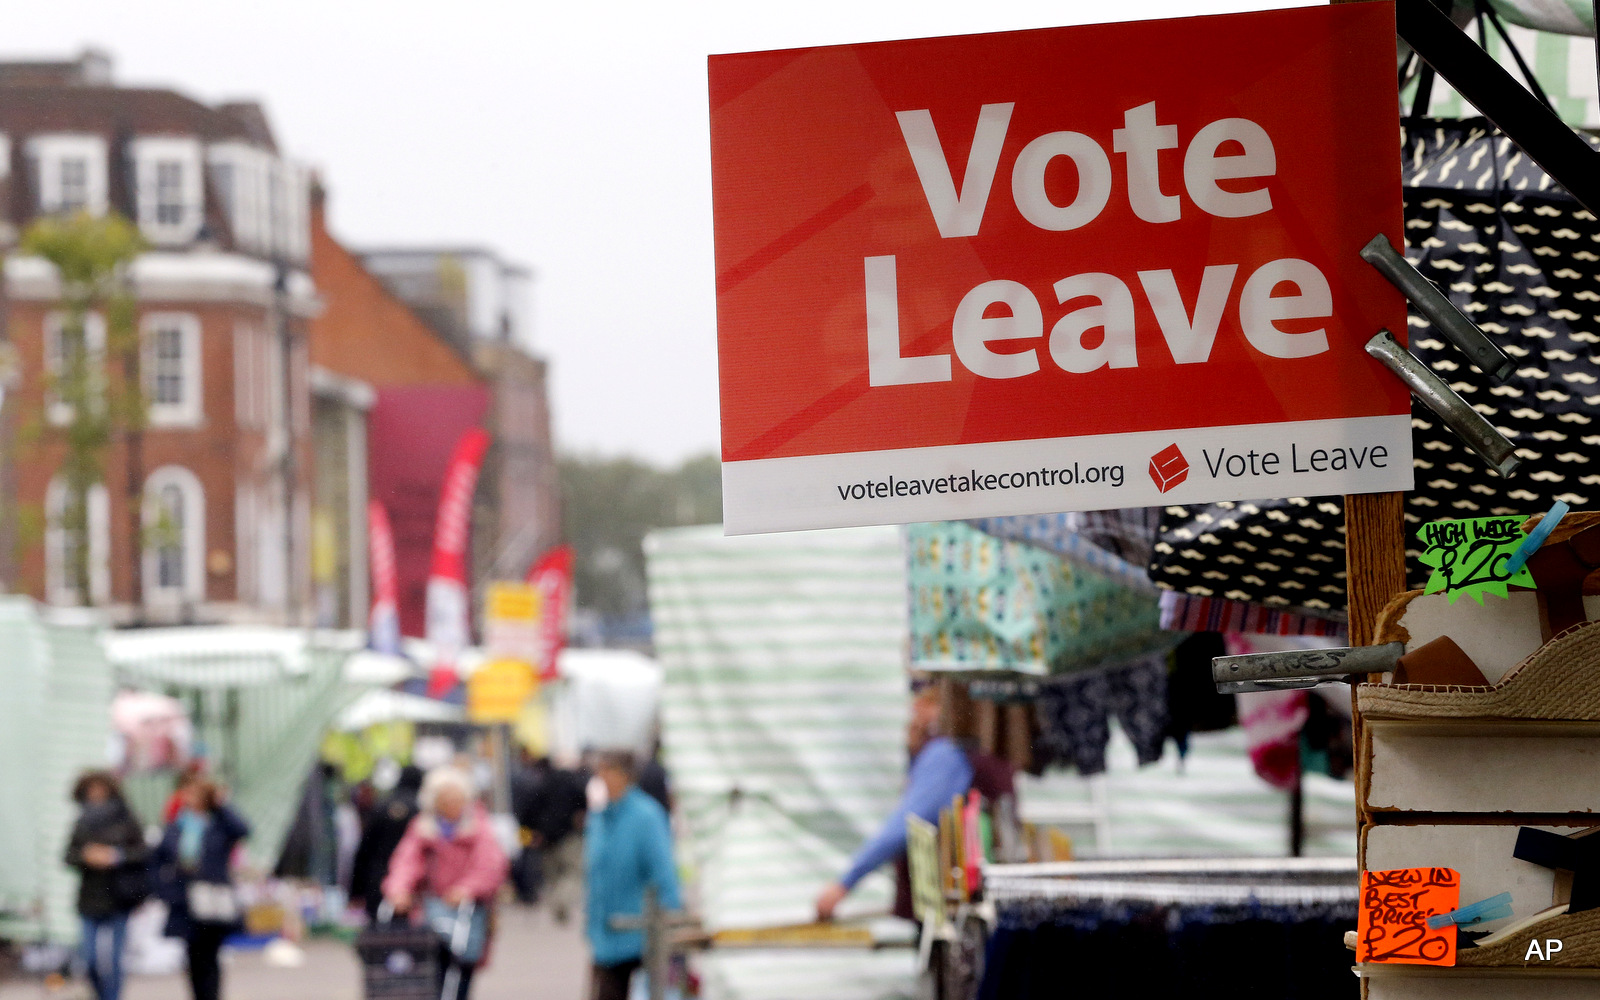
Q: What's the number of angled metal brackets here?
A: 2